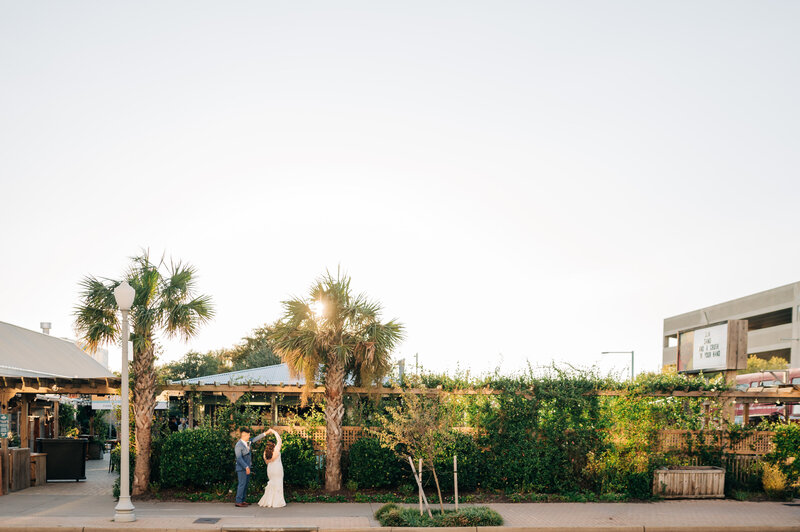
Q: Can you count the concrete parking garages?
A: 1